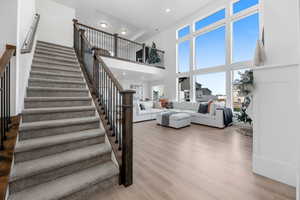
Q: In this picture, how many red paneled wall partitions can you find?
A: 0